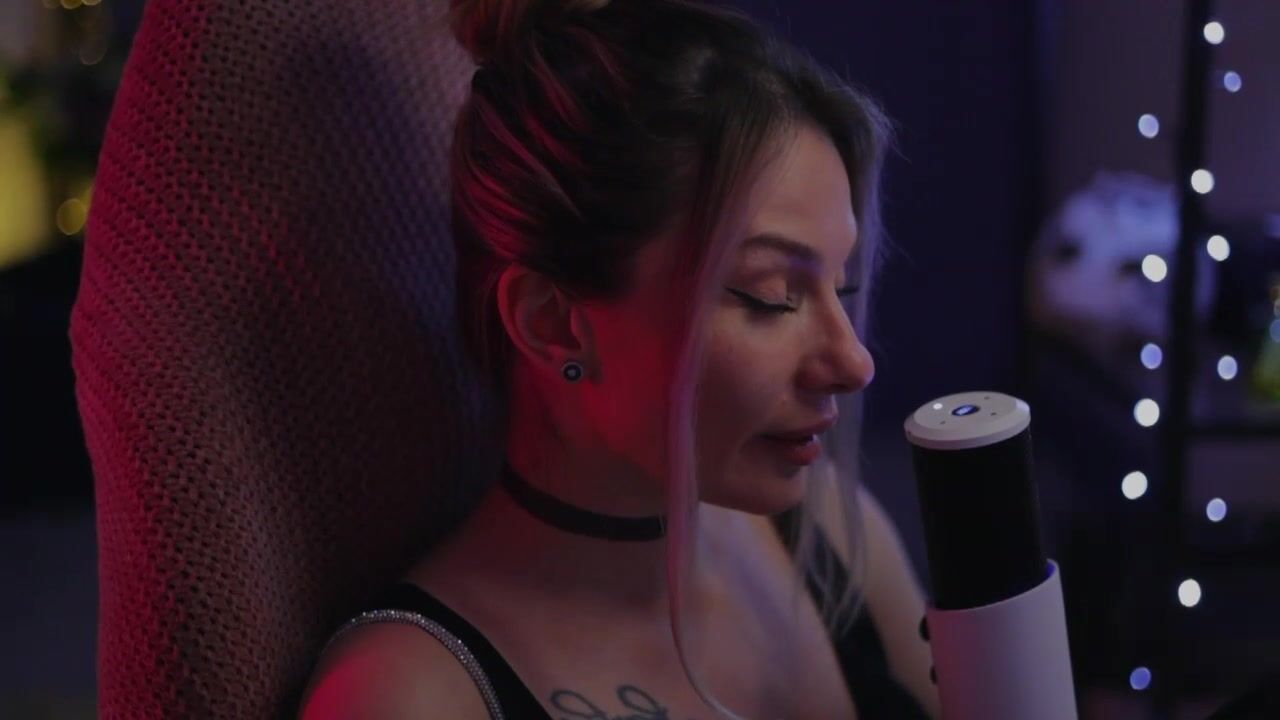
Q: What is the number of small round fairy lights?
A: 13